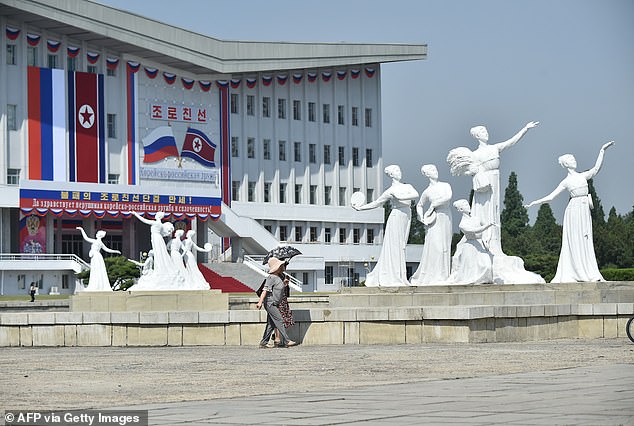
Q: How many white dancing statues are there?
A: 10